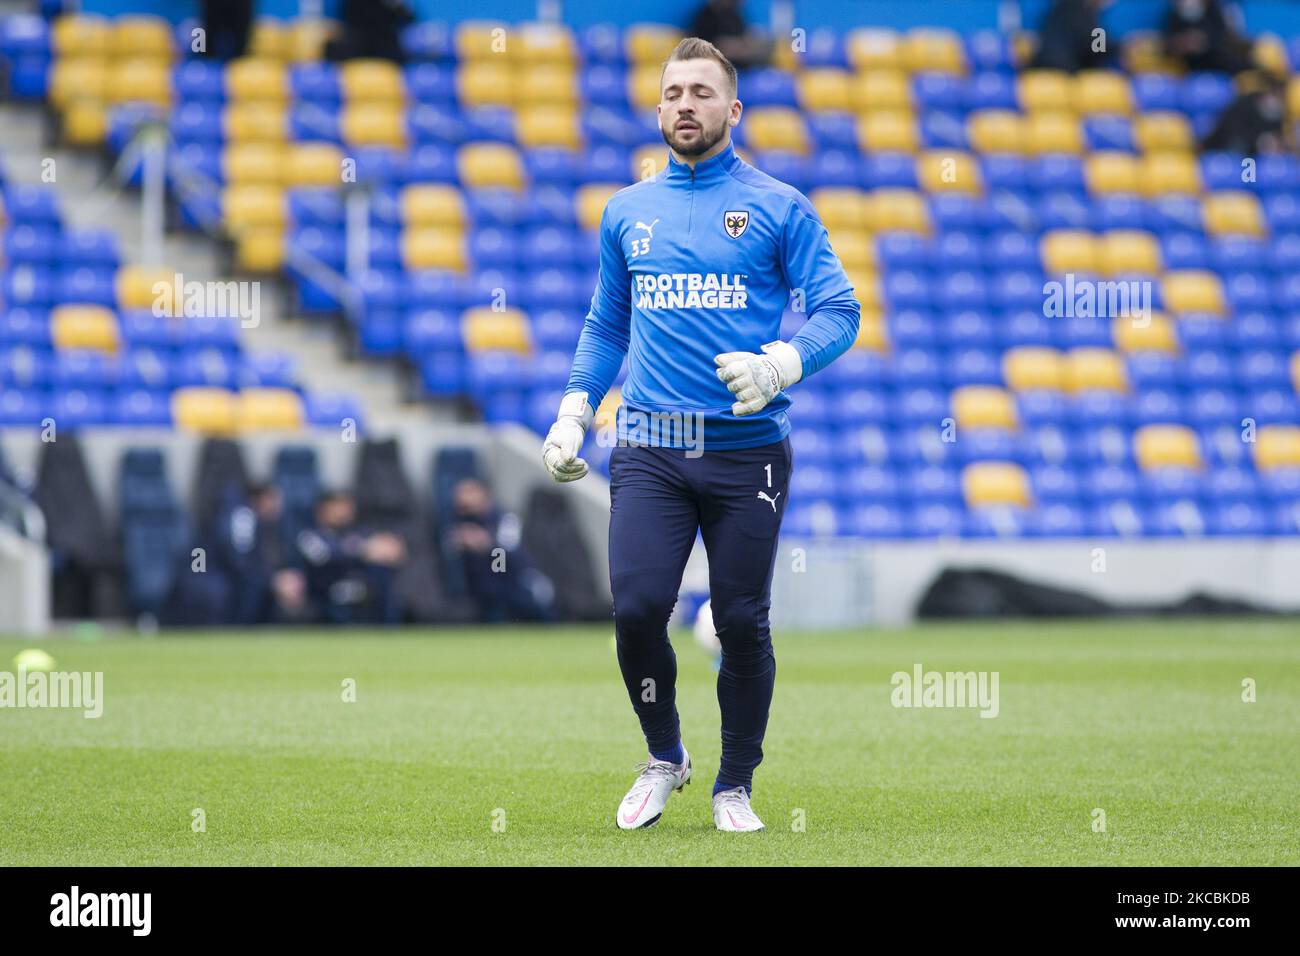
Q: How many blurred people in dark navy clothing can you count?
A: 3